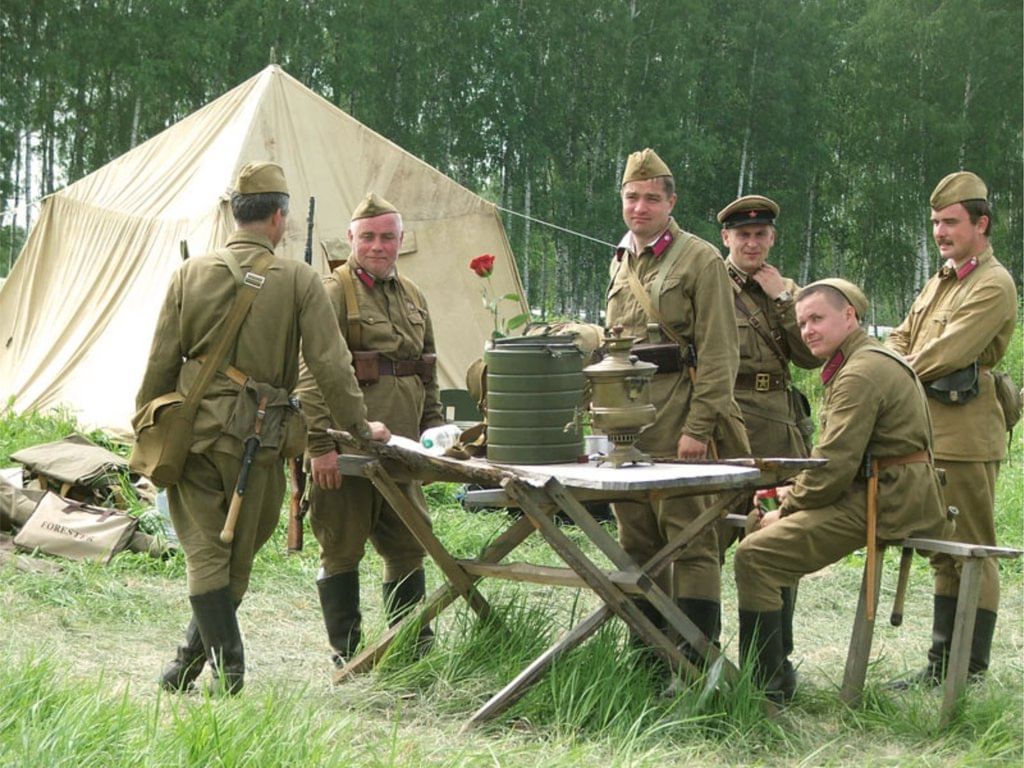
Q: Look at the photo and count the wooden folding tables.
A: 1